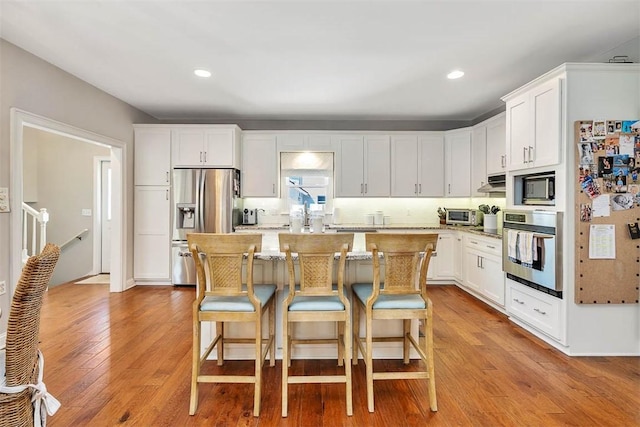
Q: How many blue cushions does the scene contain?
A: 3